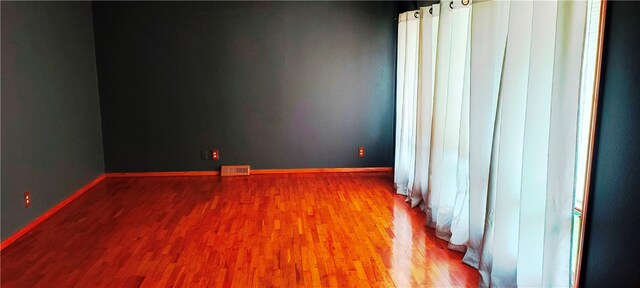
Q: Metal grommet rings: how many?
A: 4